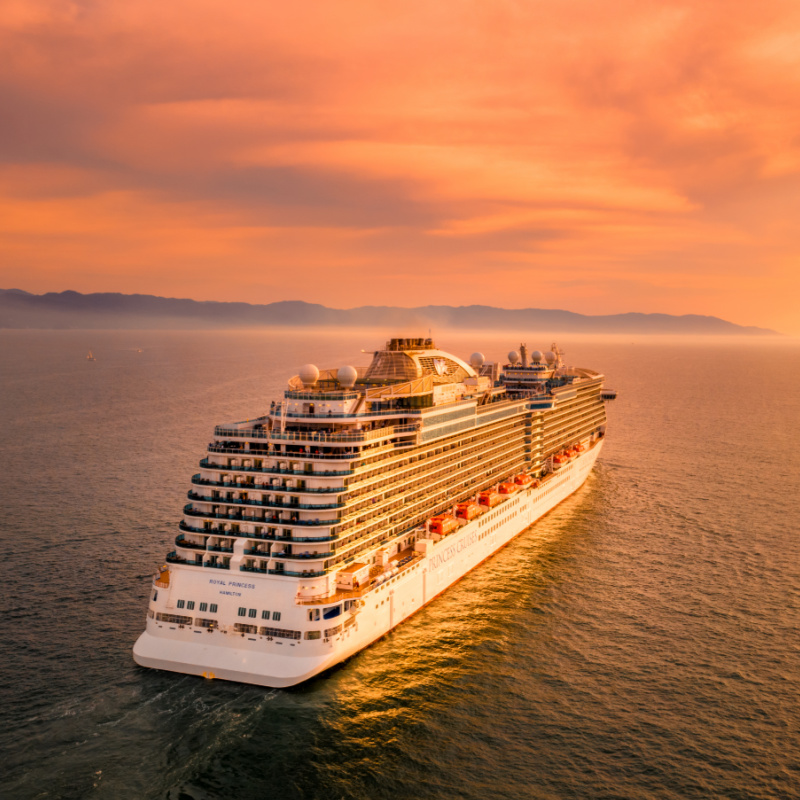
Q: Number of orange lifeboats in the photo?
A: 8